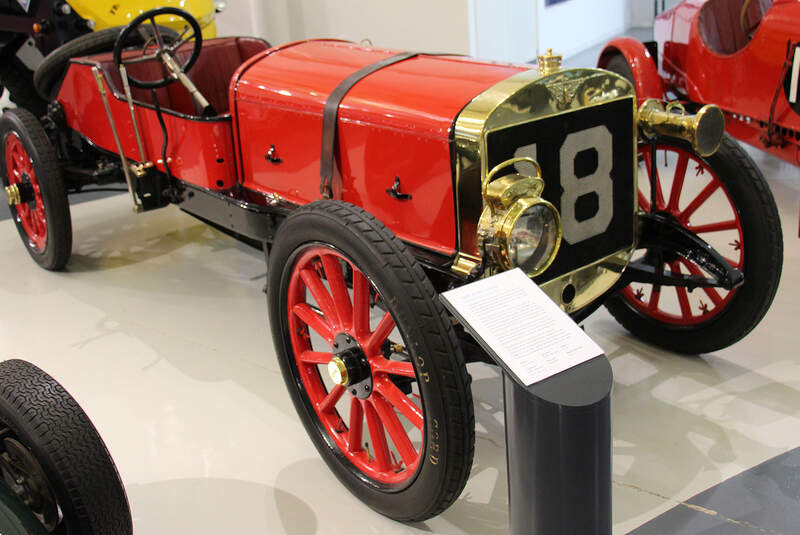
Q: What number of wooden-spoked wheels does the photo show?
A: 3